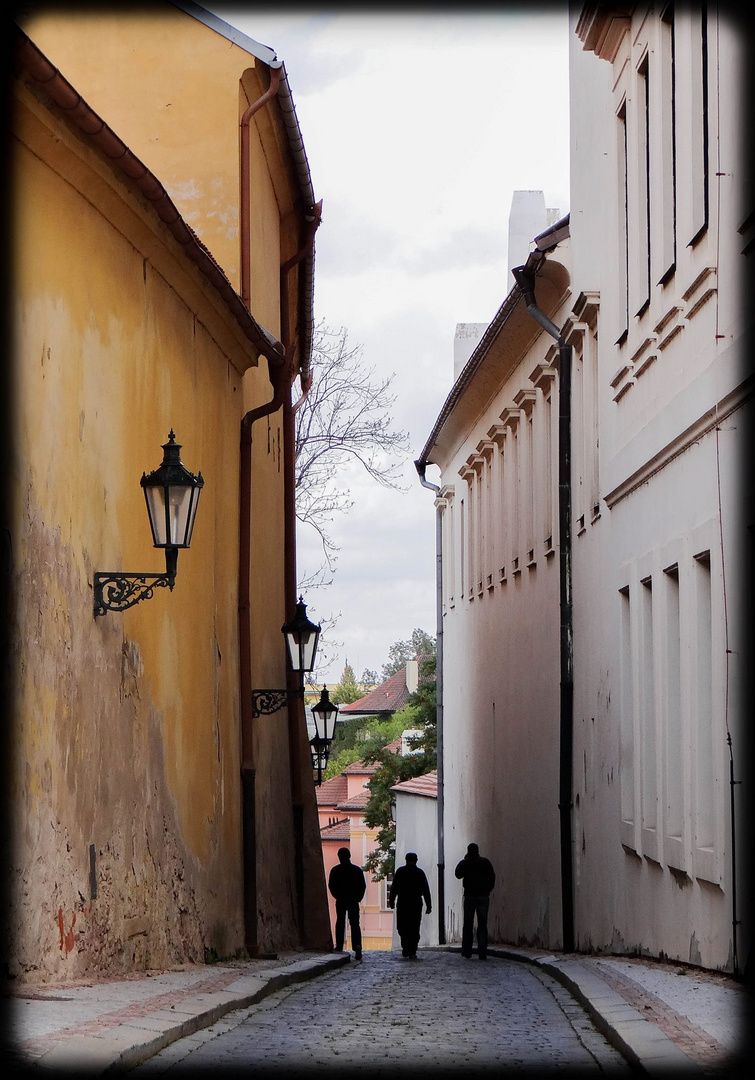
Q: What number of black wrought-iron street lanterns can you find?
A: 4